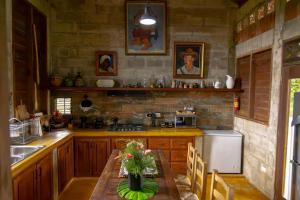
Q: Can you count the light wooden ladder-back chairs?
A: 3